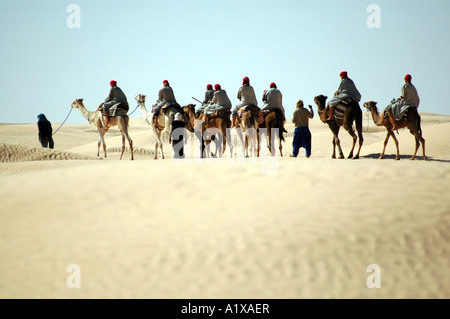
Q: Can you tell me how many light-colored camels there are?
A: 2